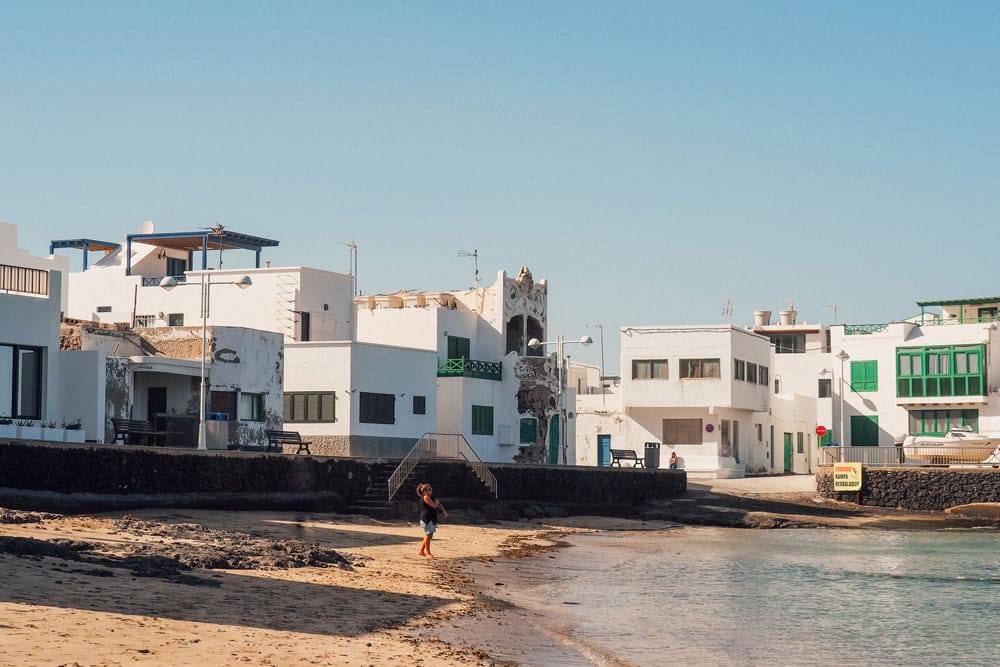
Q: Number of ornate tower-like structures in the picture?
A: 1